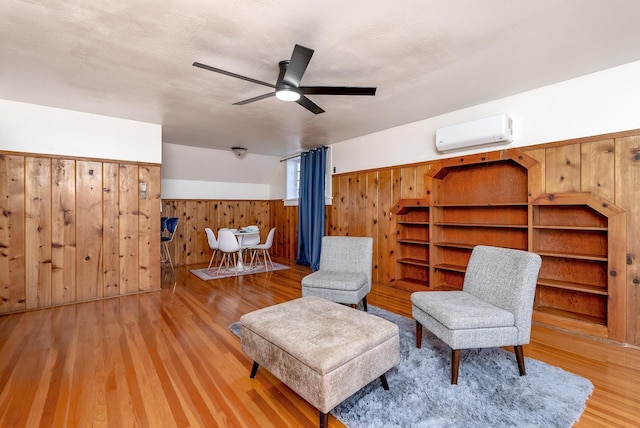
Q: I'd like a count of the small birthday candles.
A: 0